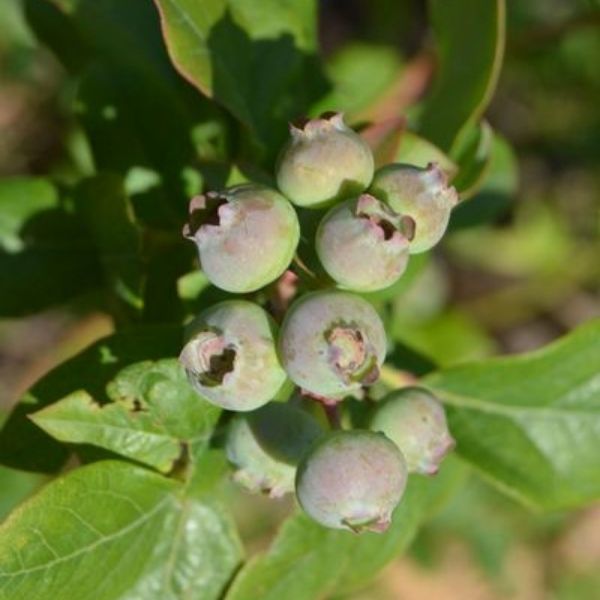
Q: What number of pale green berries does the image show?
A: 9